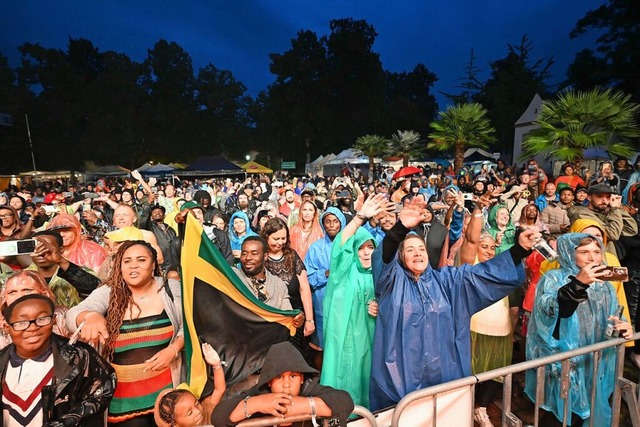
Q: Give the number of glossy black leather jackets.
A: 1